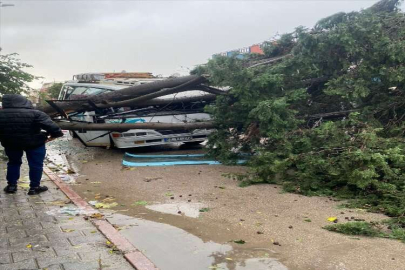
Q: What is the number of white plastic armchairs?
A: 0